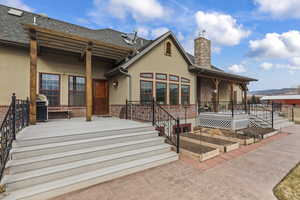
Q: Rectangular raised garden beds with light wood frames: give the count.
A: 4